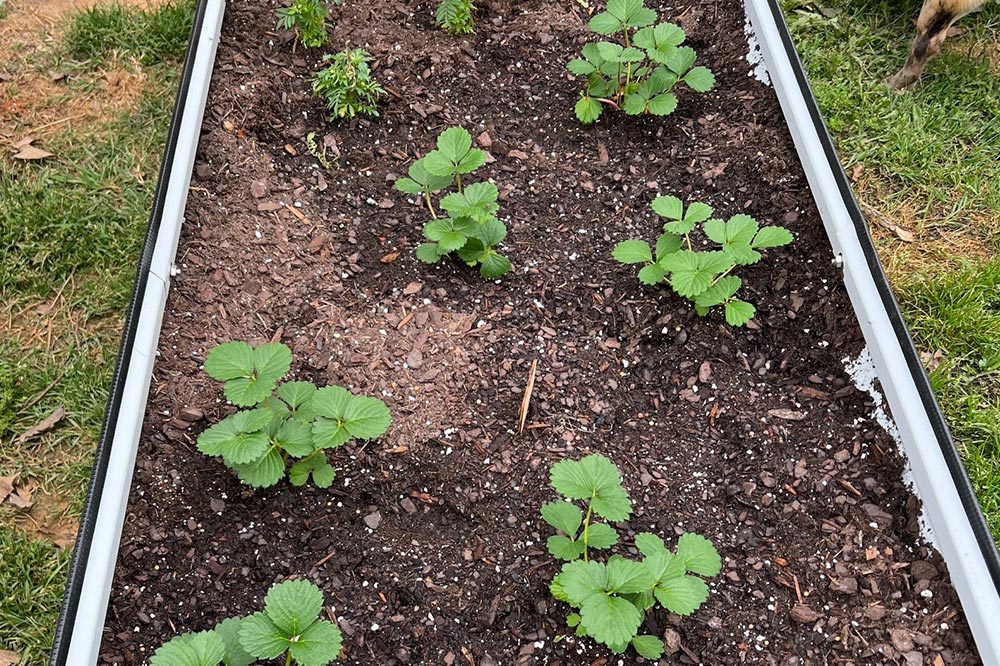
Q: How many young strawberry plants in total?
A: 6